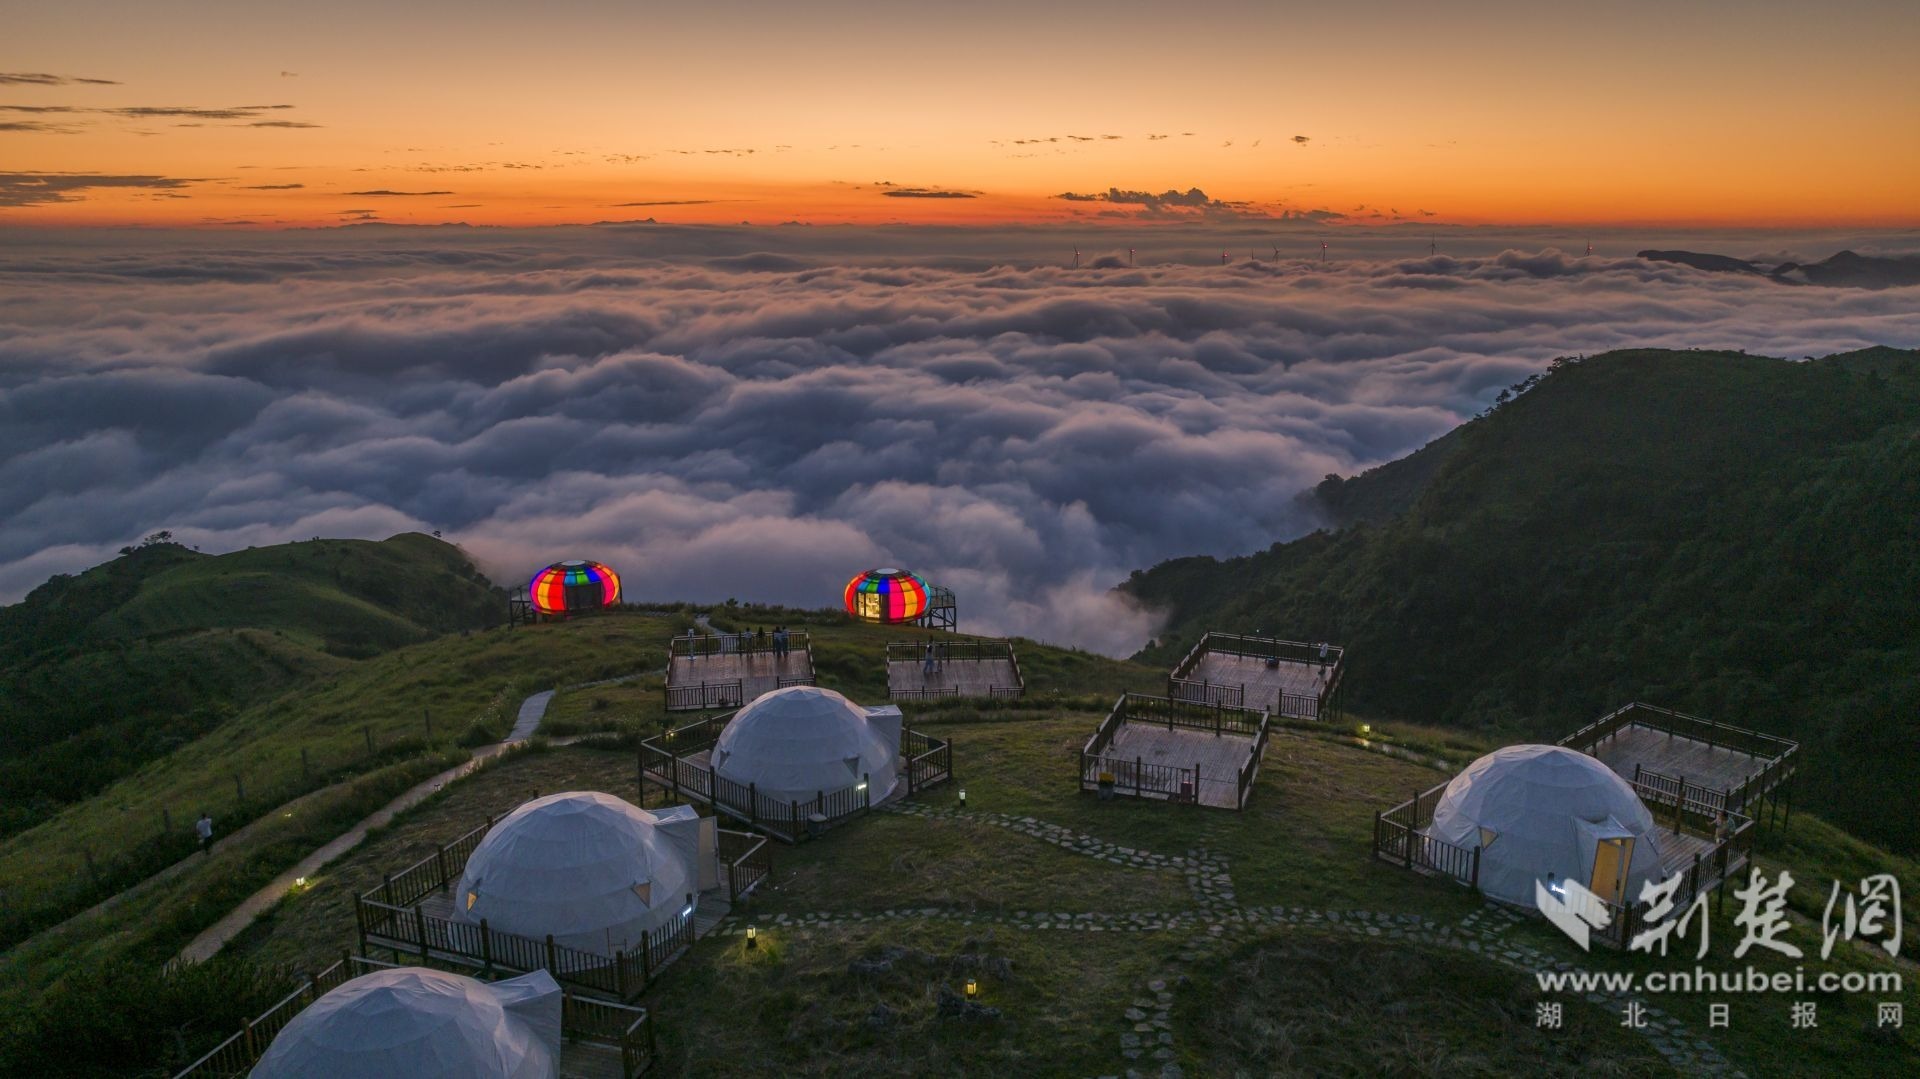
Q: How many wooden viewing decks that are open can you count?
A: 5